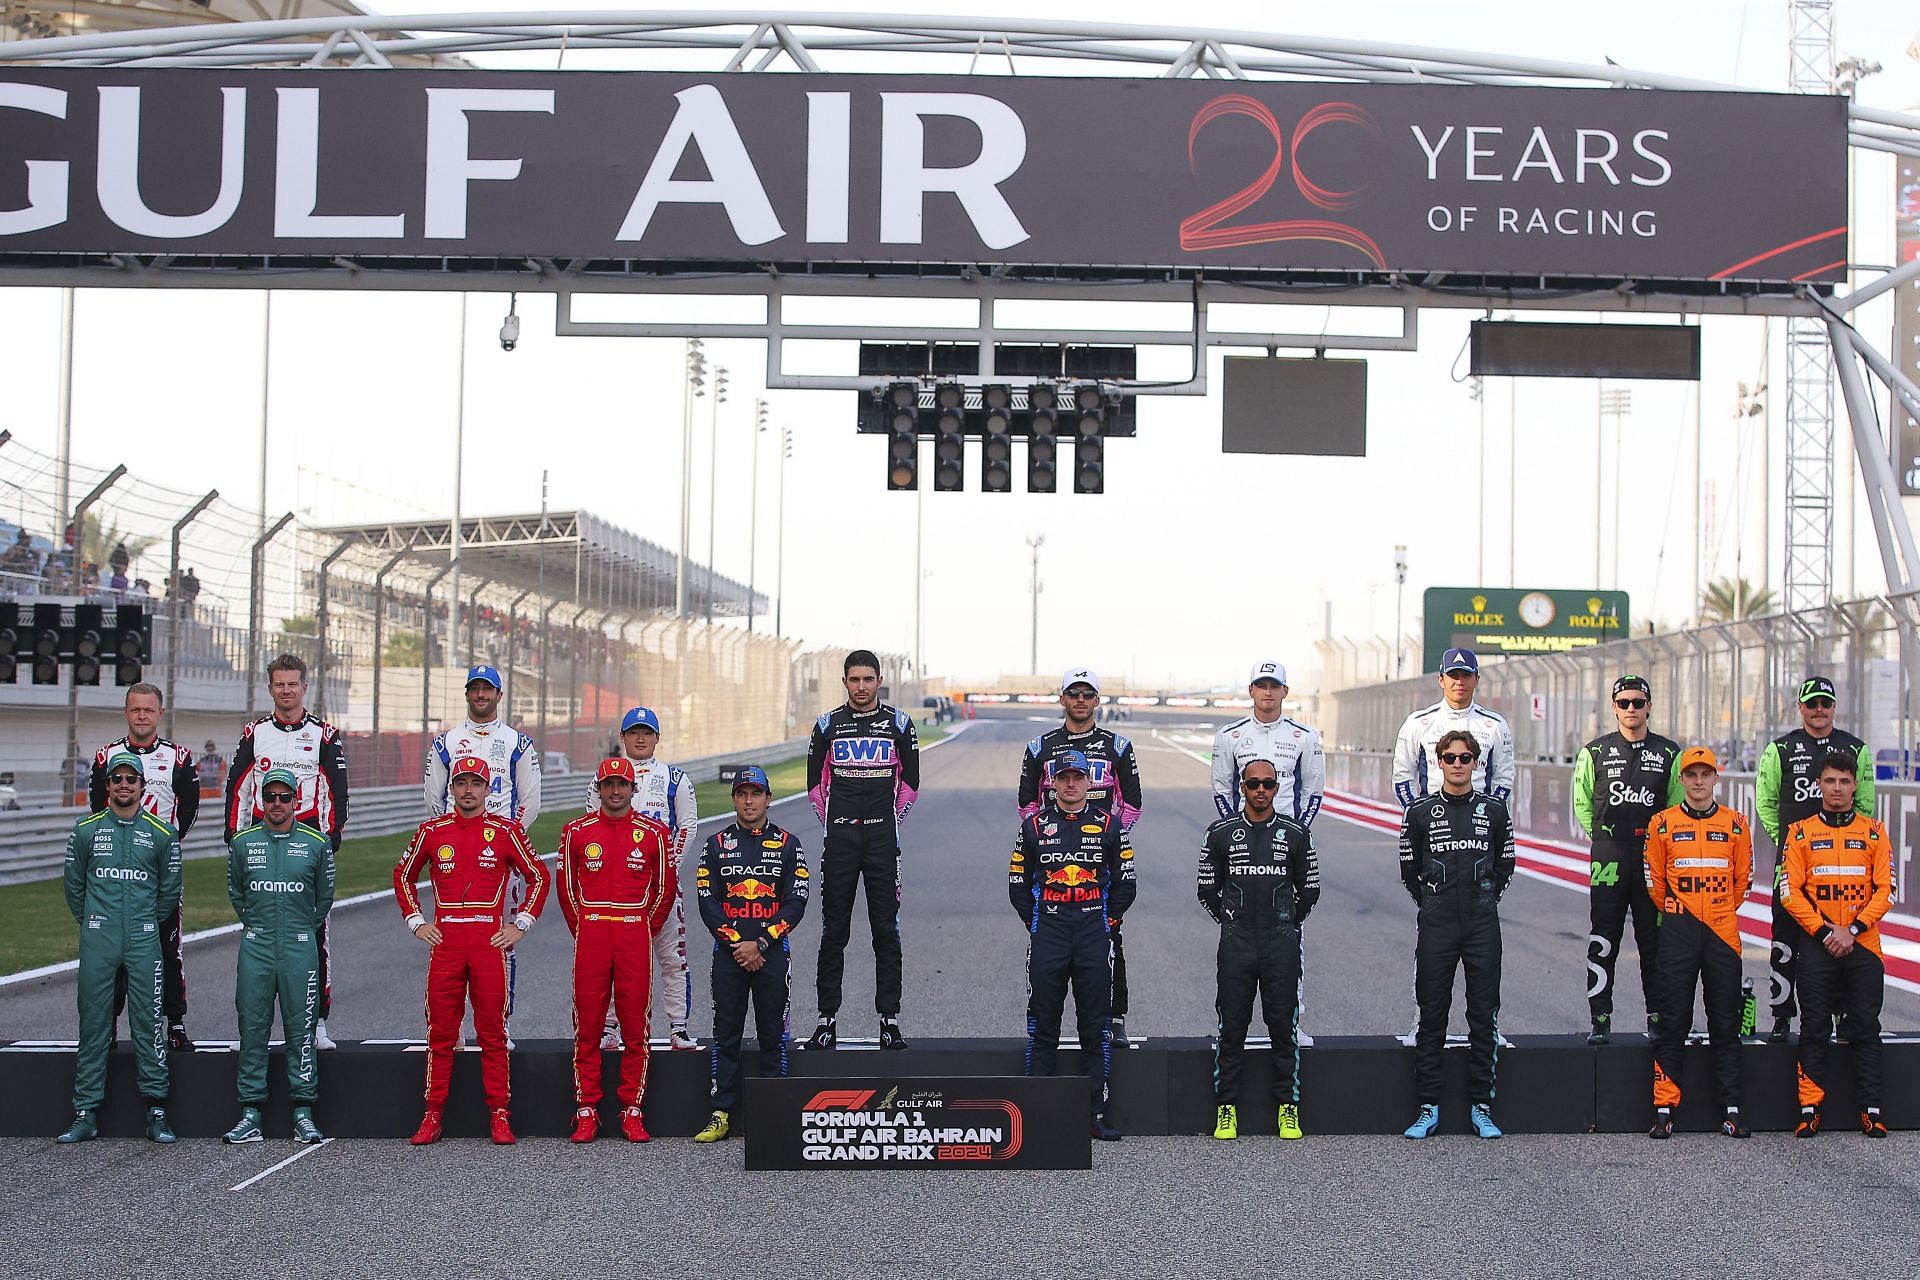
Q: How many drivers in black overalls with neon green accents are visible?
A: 2